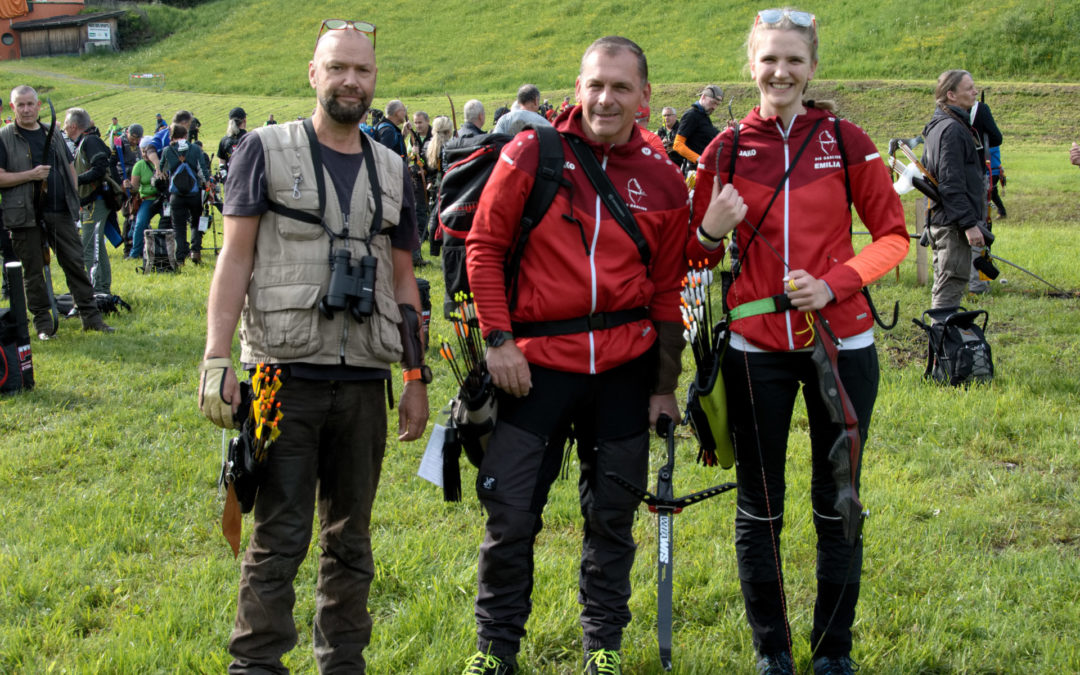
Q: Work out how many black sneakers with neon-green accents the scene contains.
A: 2